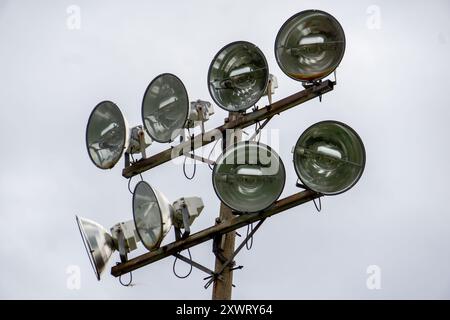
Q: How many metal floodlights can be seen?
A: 8